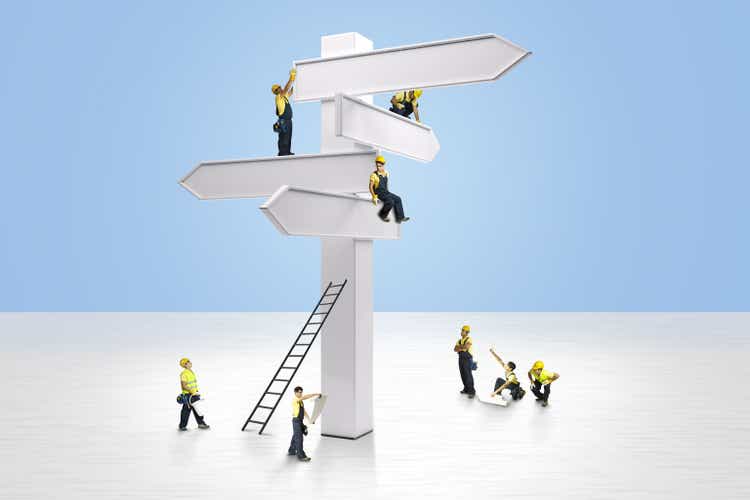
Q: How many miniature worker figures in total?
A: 8